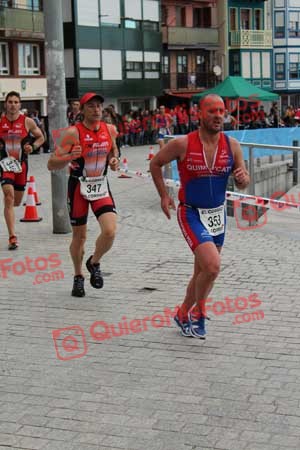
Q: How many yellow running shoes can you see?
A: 0